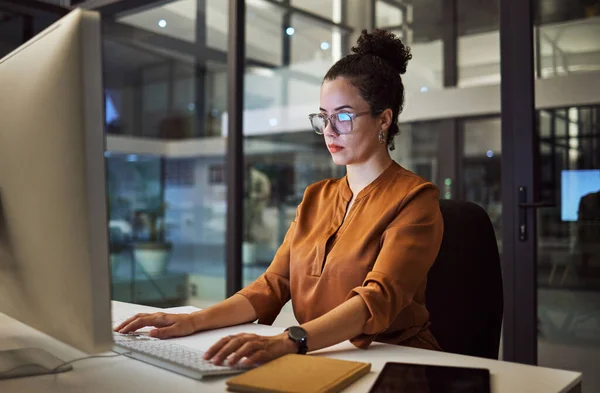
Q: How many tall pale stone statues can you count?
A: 0